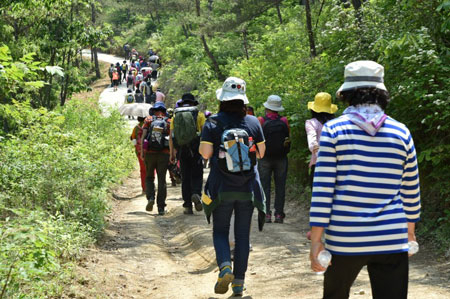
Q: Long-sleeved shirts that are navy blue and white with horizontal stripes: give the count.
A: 1